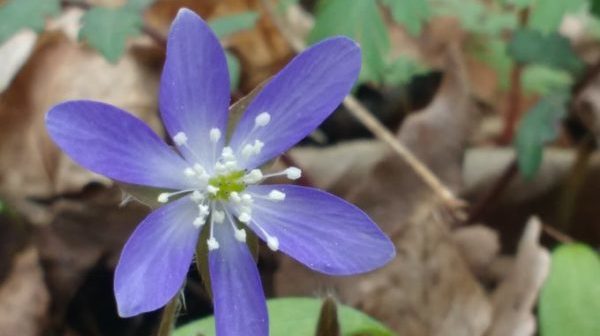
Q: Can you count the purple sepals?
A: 6